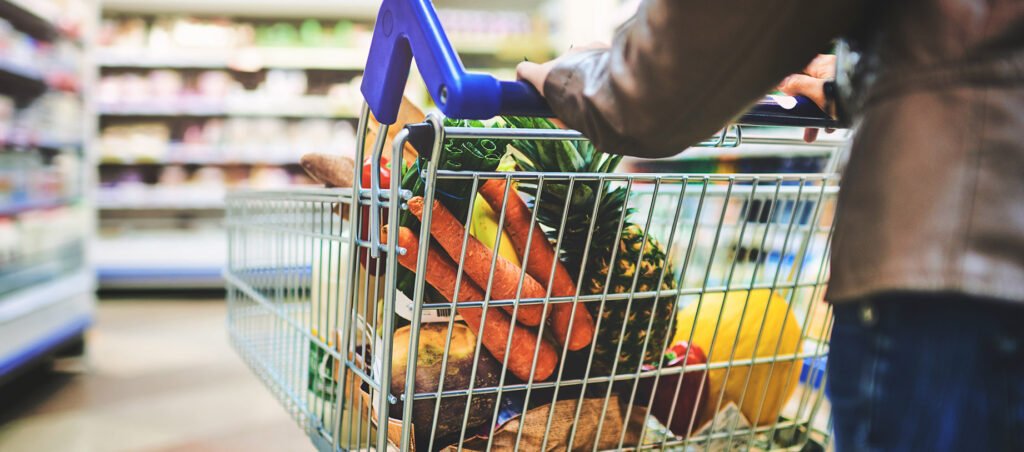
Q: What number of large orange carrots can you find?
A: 3